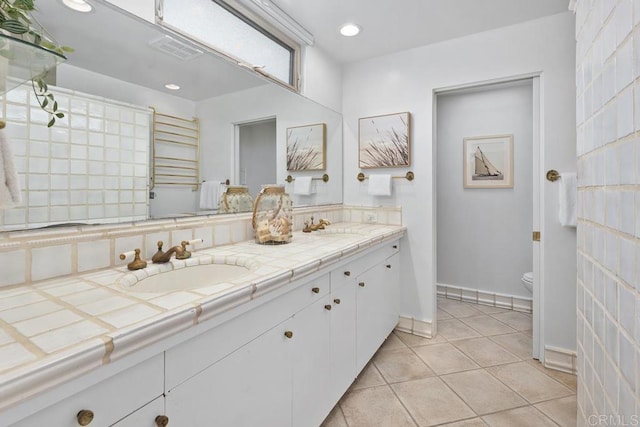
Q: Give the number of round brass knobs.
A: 10